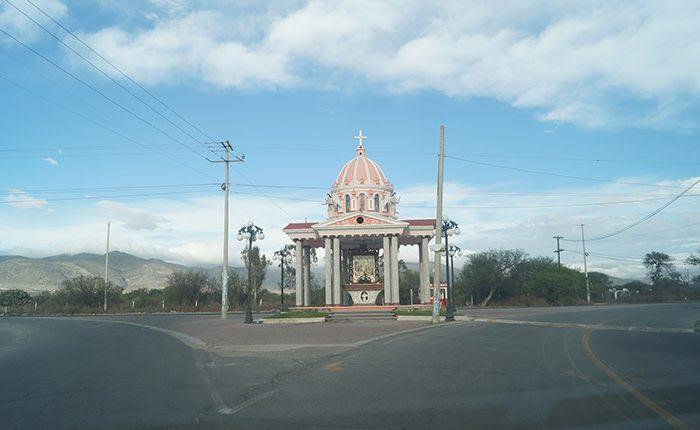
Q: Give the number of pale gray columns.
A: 8